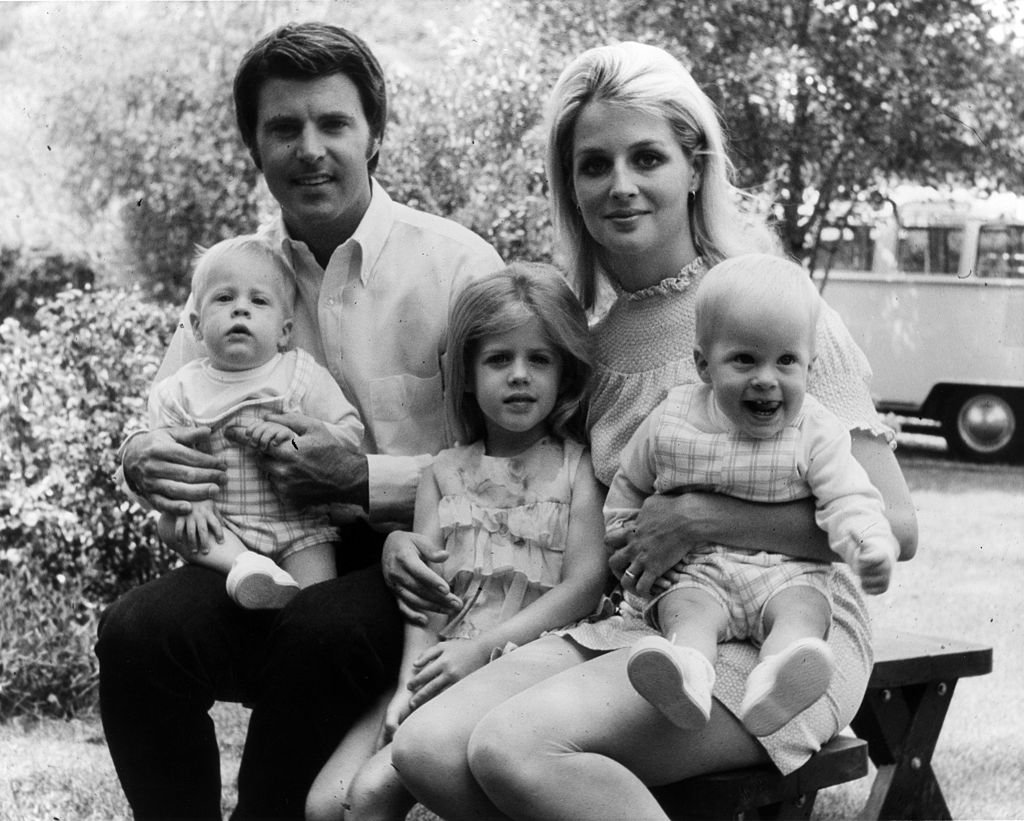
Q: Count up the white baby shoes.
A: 3